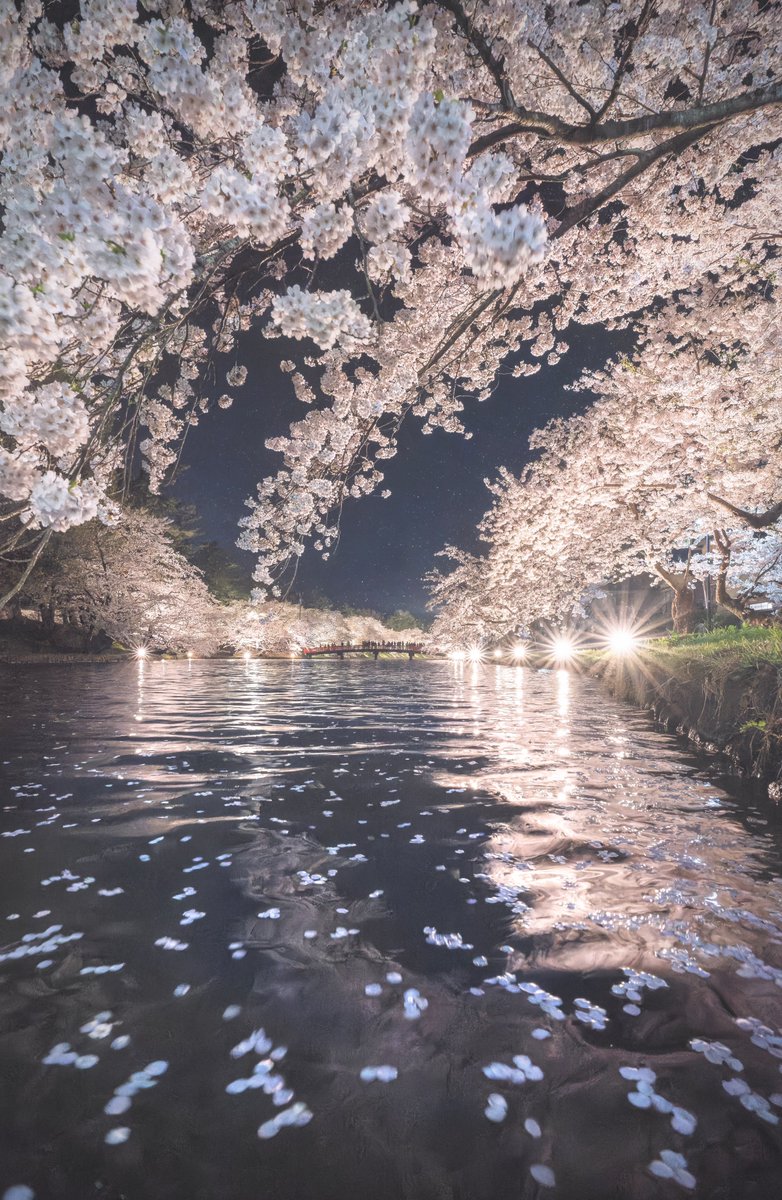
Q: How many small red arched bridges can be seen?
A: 1